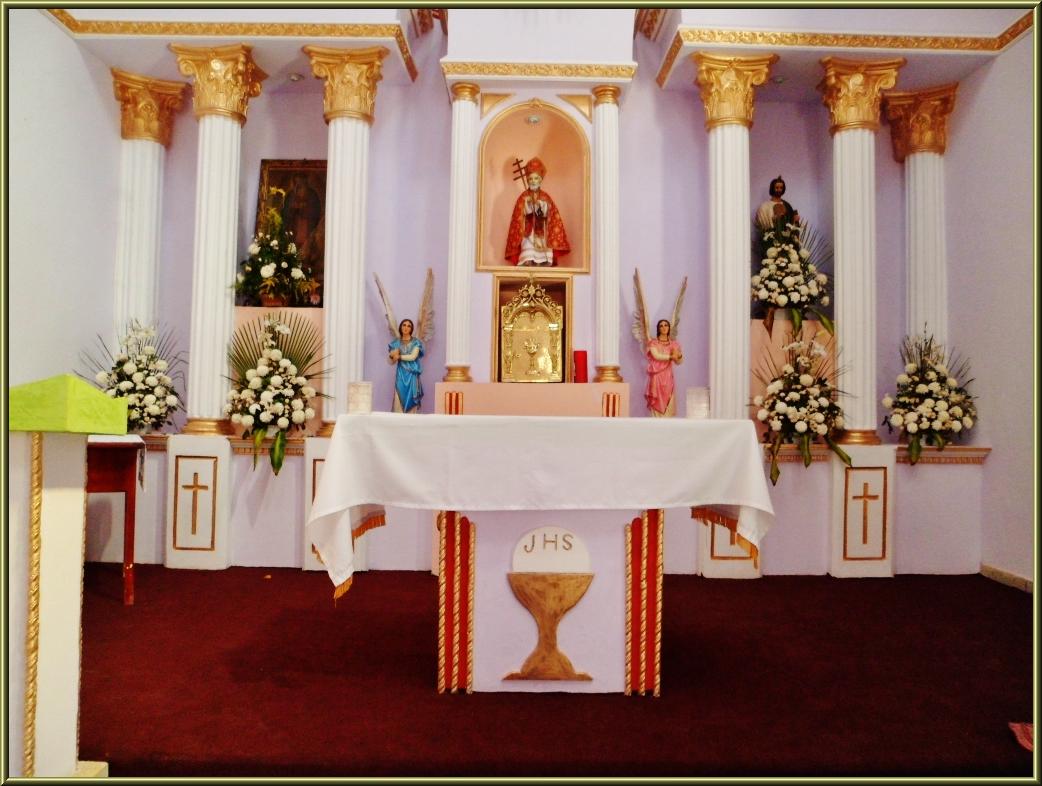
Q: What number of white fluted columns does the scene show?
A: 8